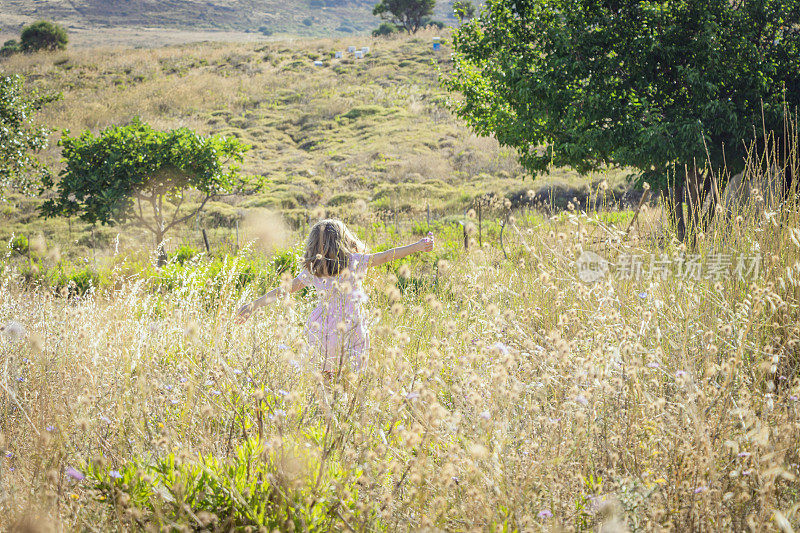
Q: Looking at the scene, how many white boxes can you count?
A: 5